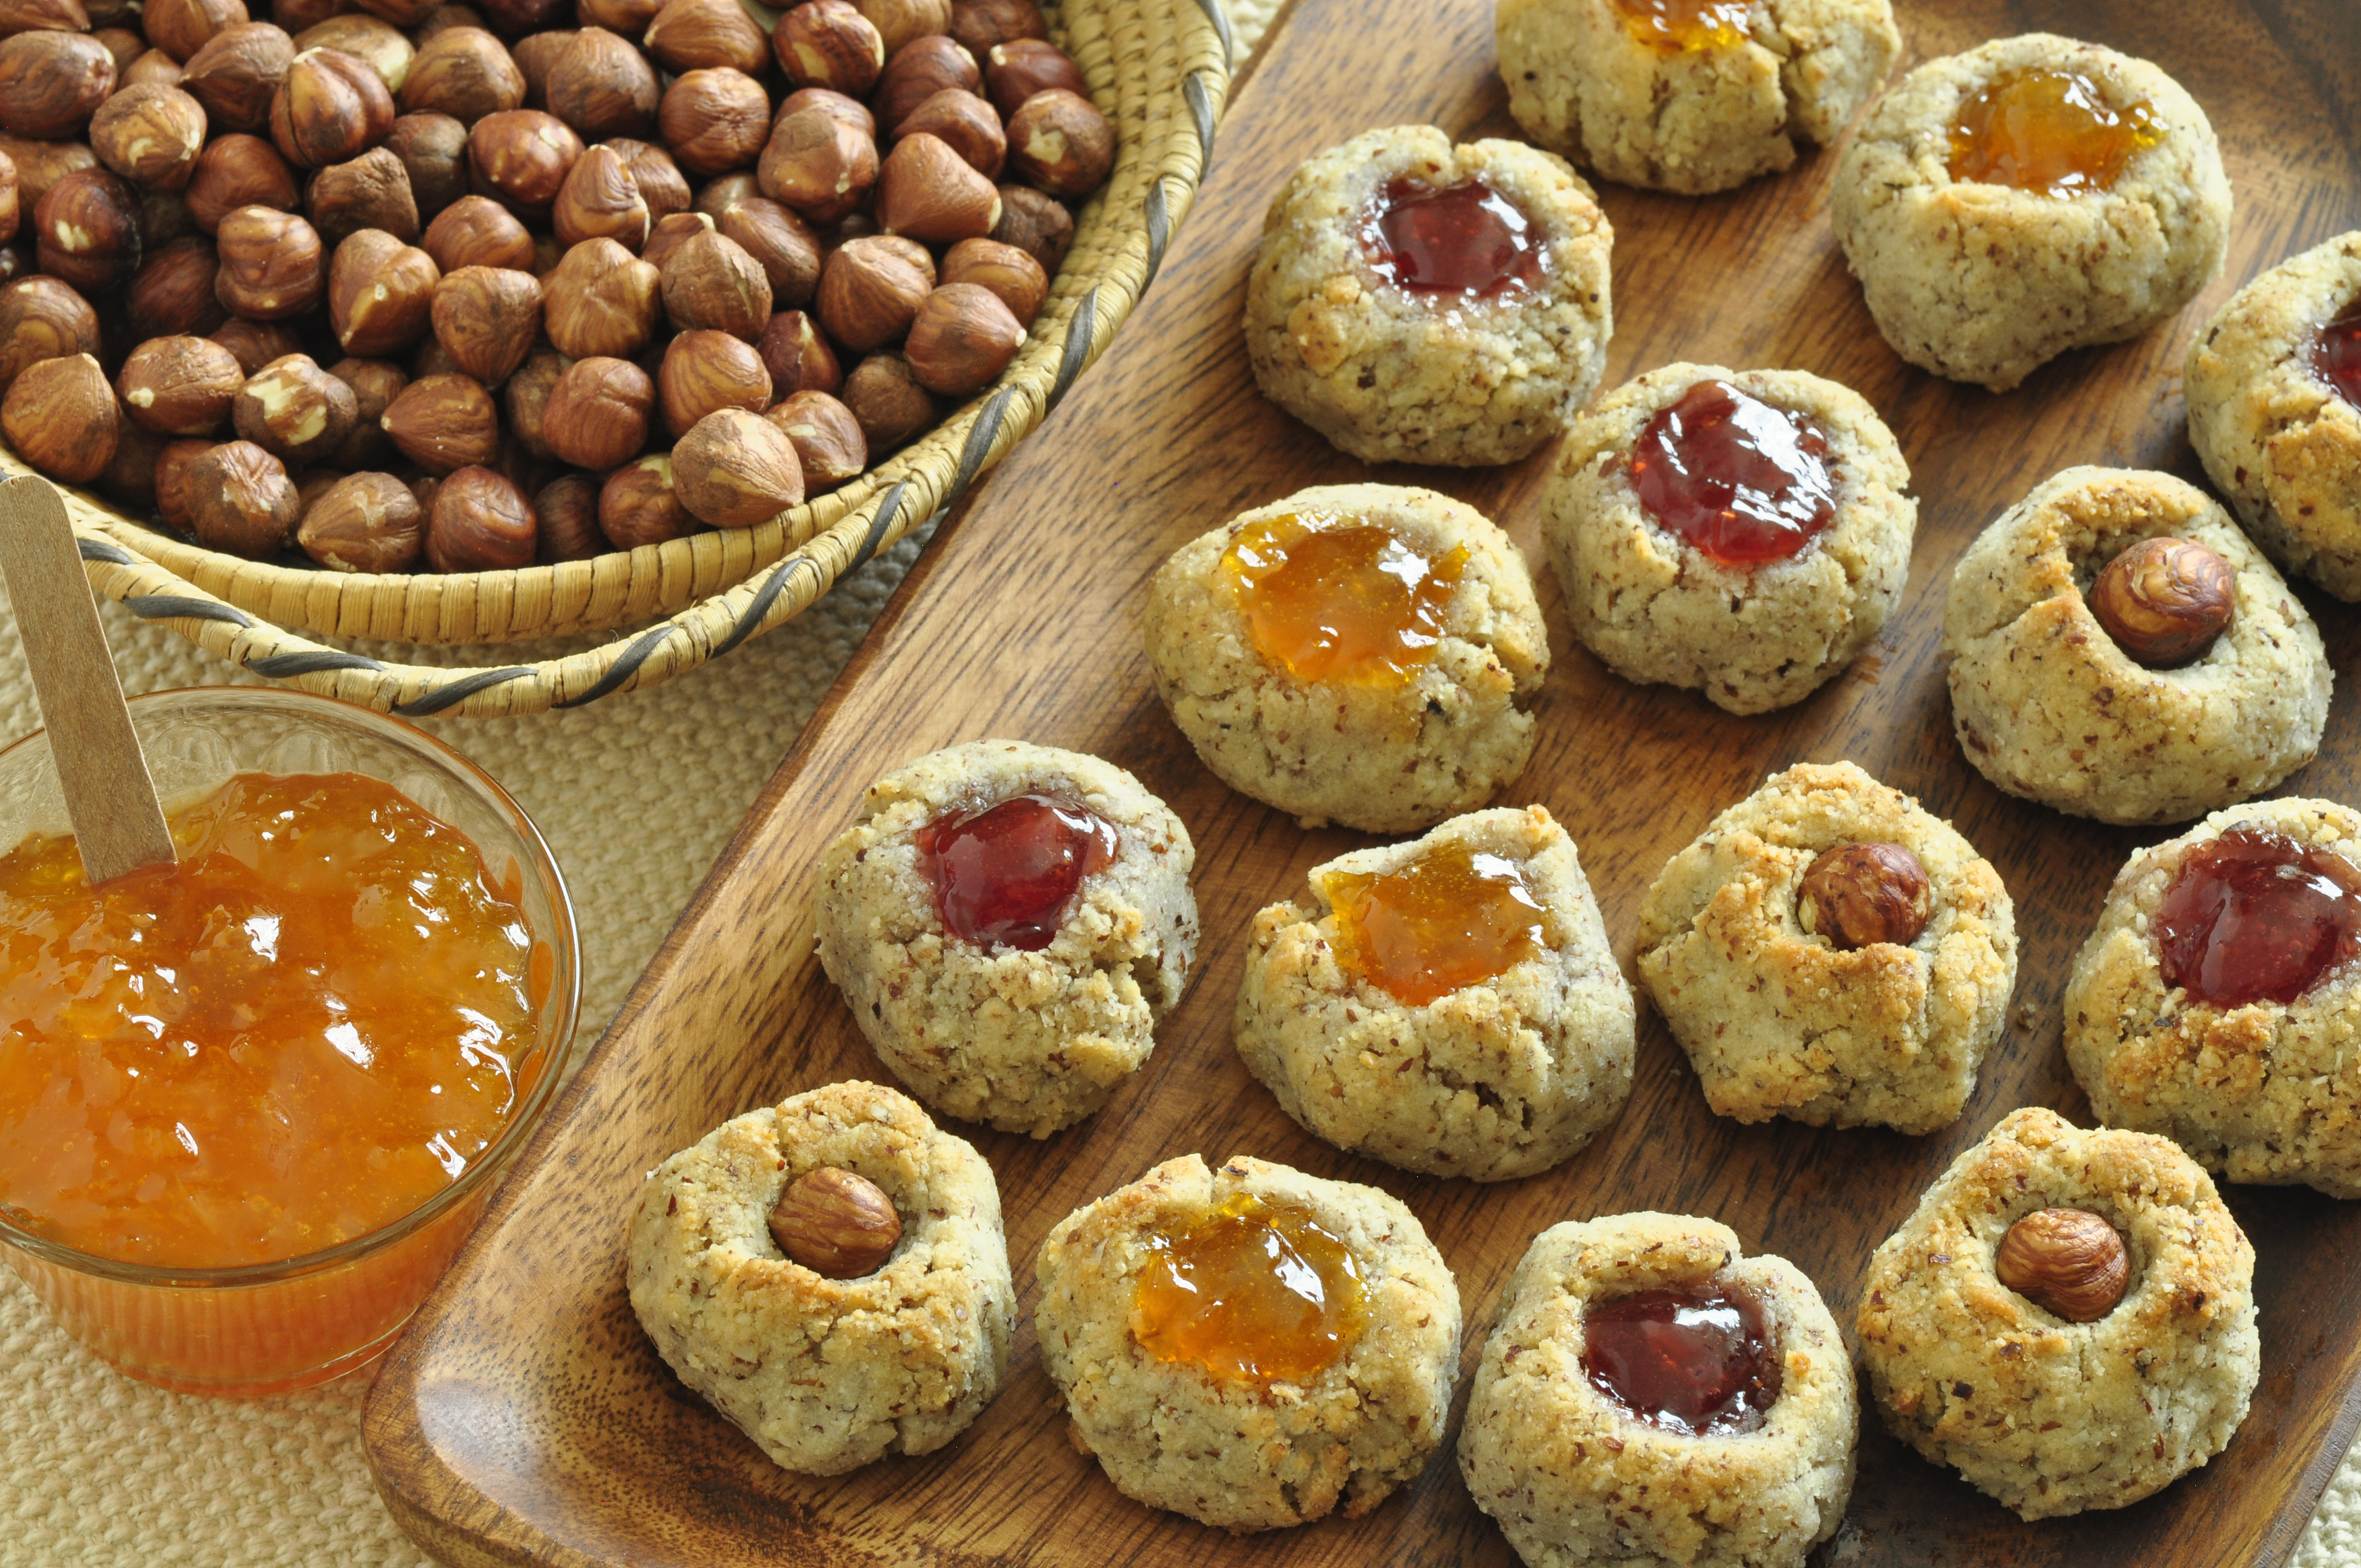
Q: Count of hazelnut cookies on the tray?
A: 4